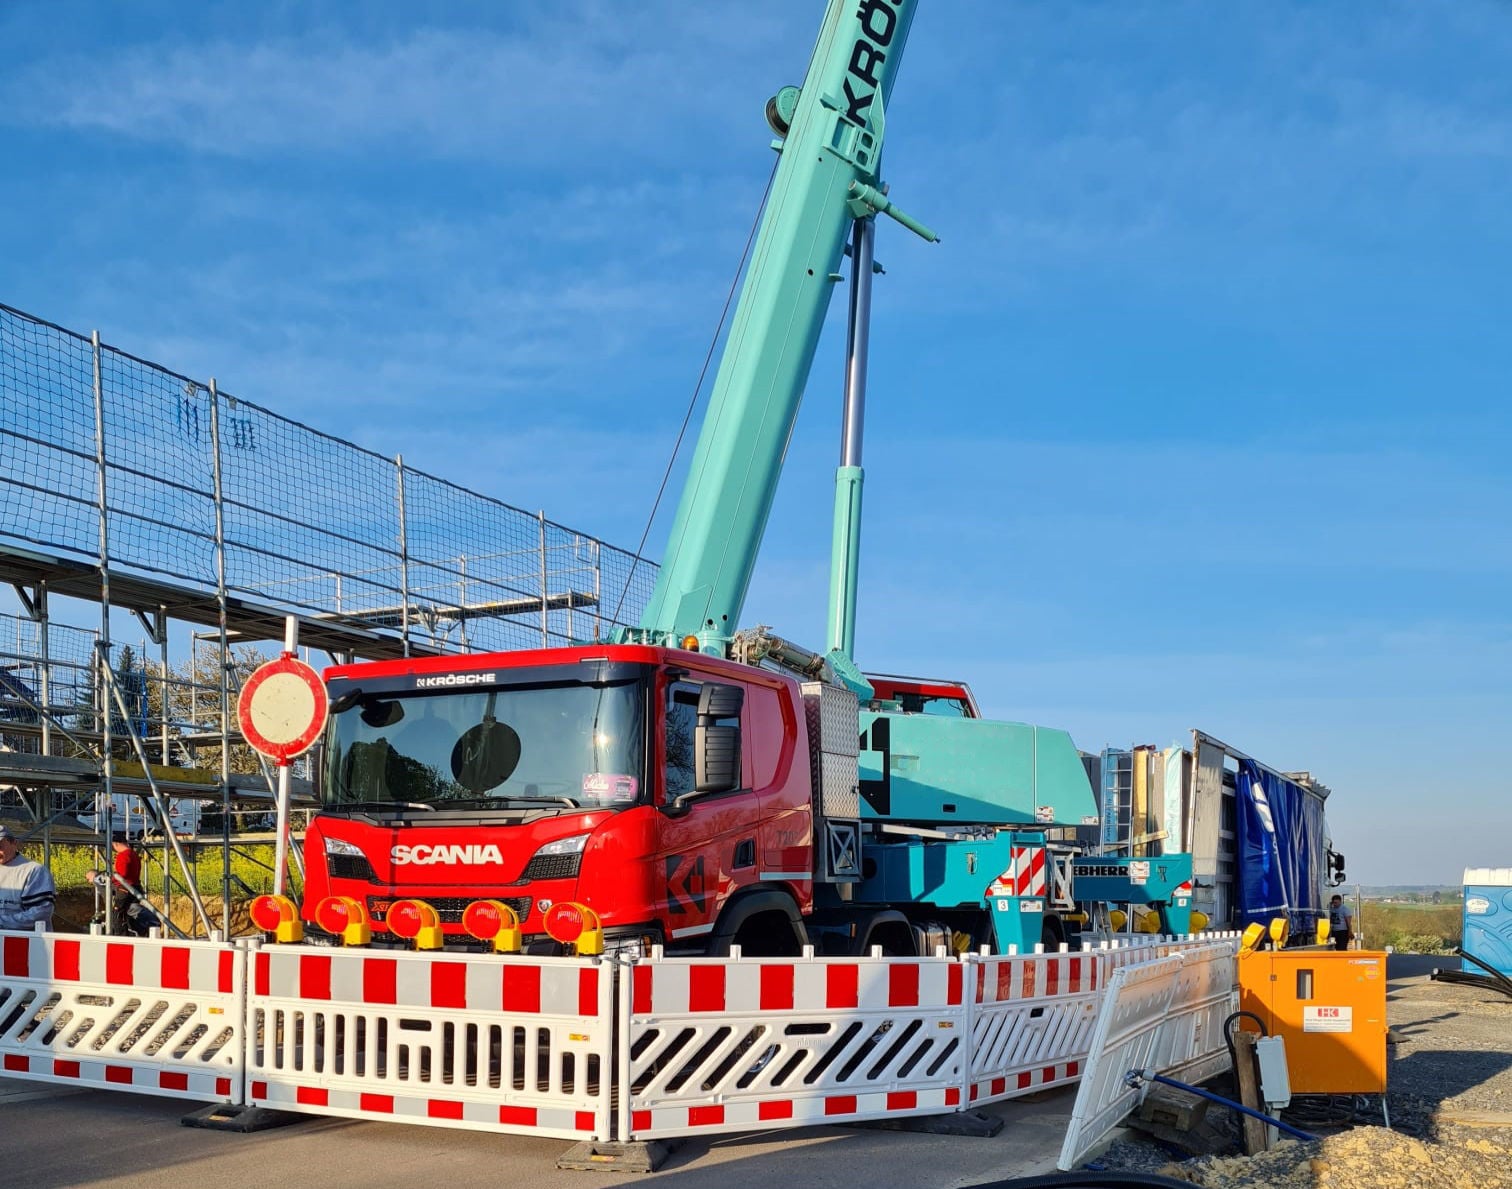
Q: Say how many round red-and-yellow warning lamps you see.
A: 5